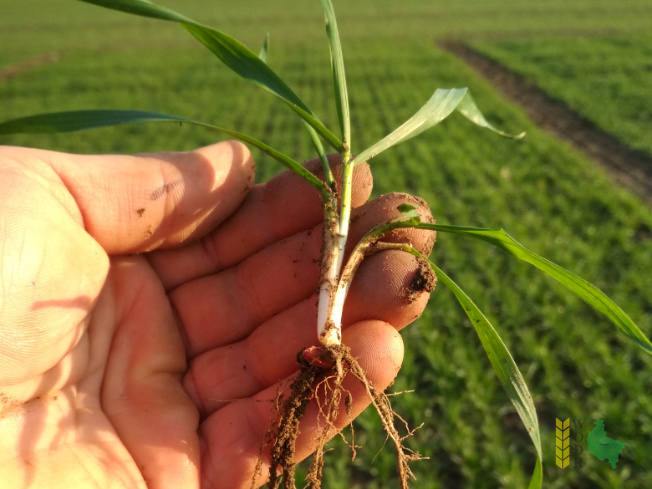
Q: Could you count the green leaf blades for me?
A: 7